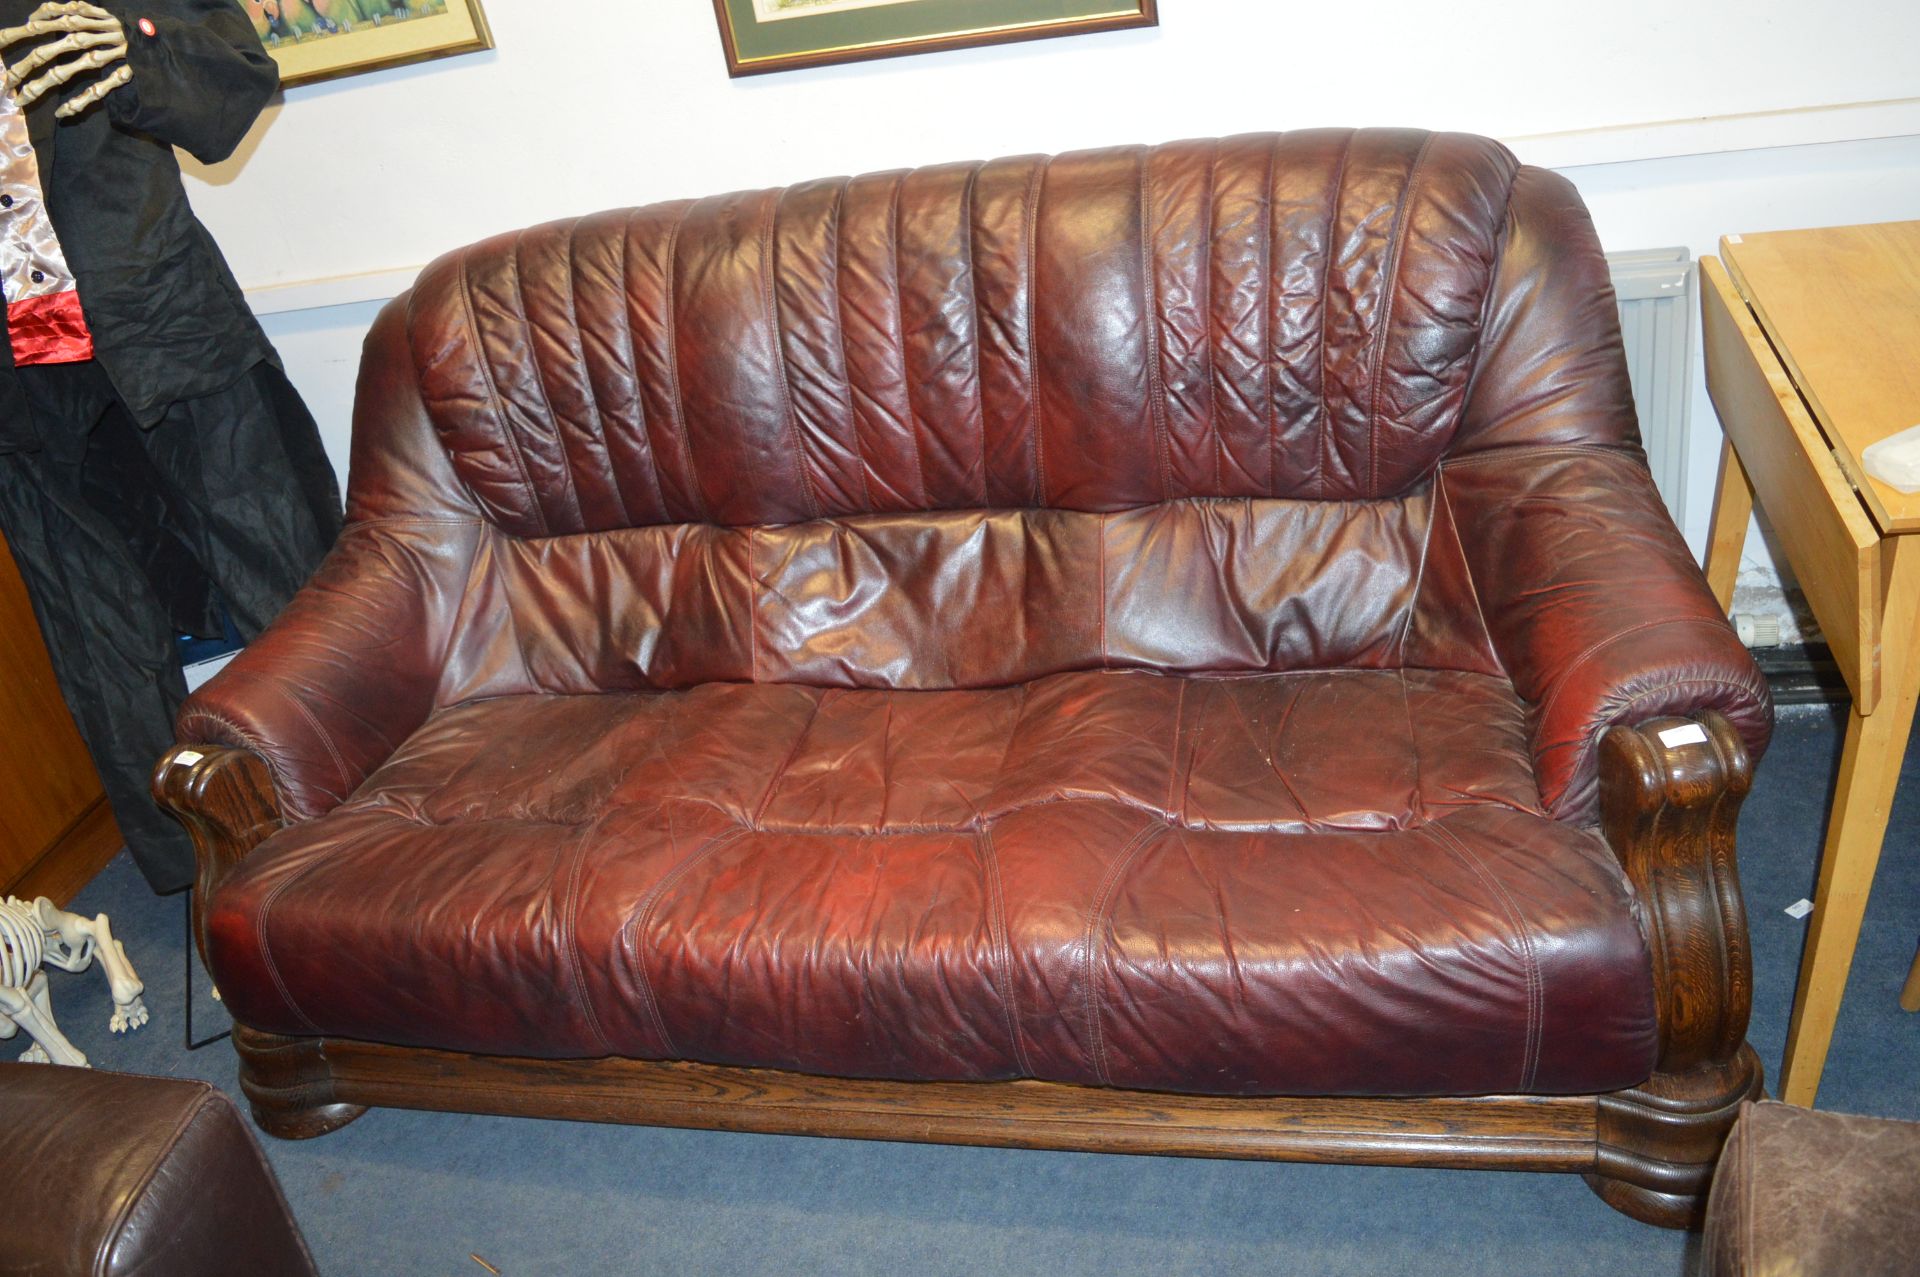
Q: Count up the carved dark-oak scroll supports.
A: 2